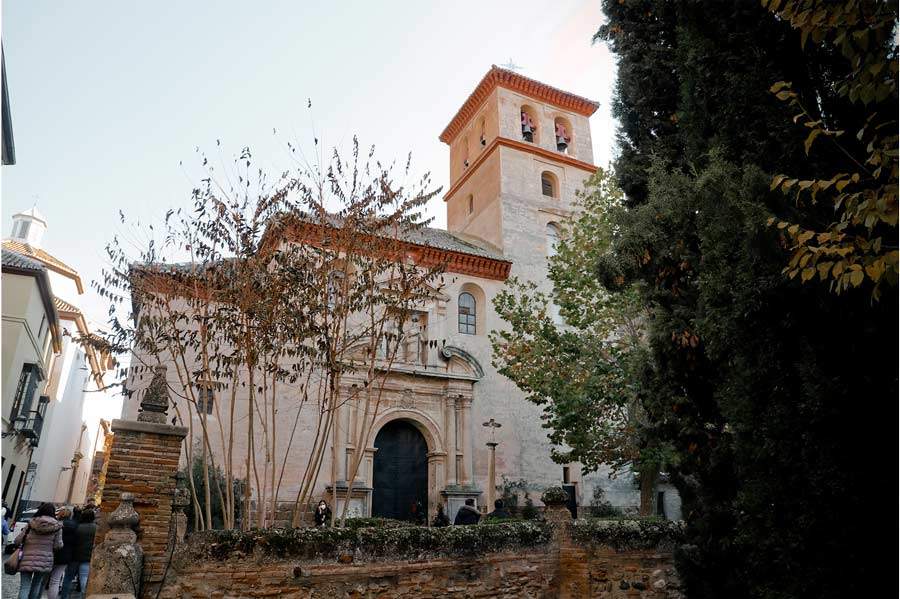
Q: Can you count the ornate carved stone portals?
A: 1